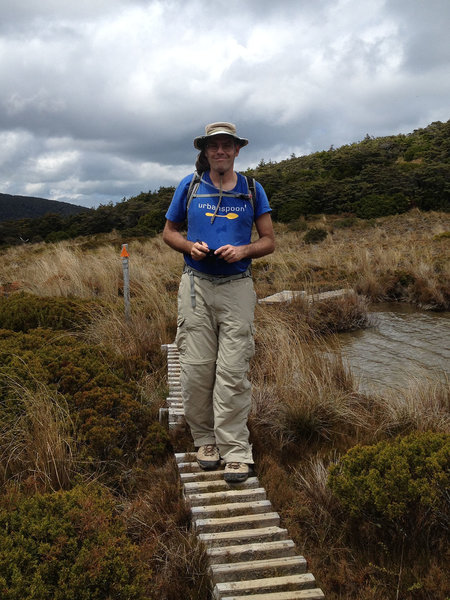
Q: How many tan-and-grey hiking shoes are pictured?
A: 2